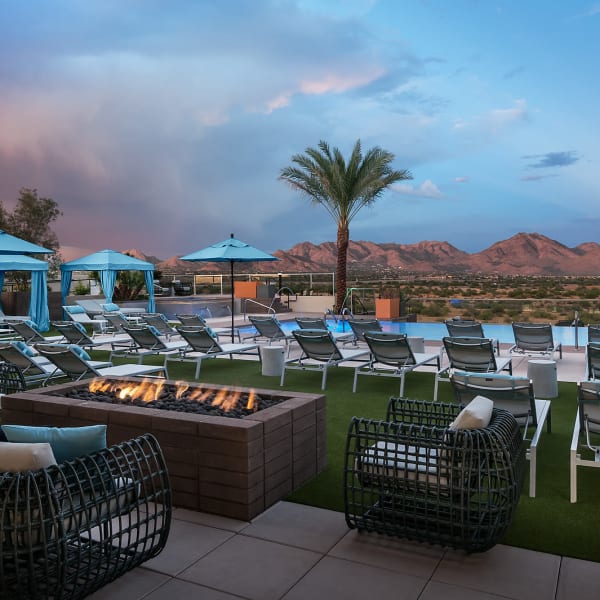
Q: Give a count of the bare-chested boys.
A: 0